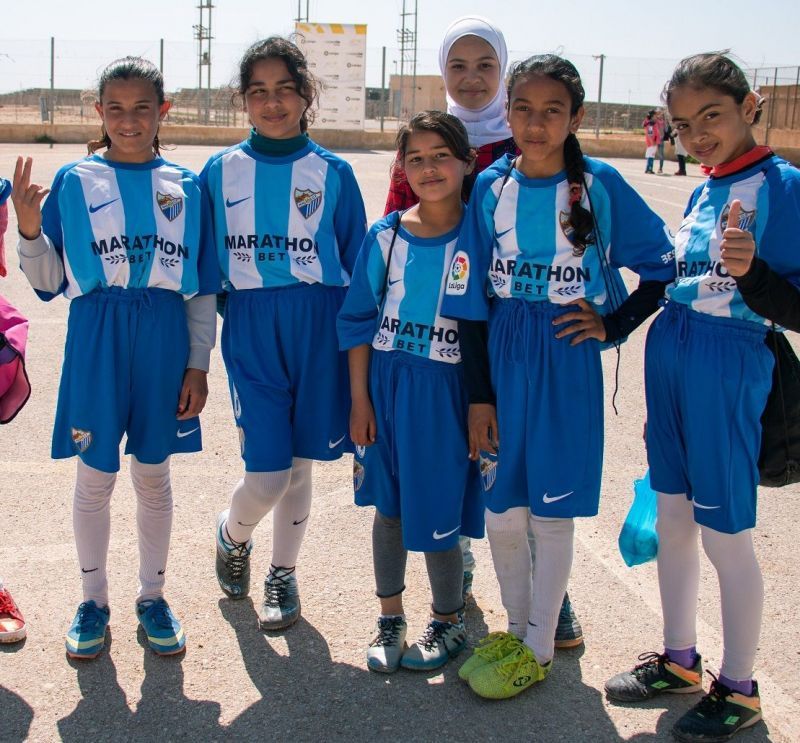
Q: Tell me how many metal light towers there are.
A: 3